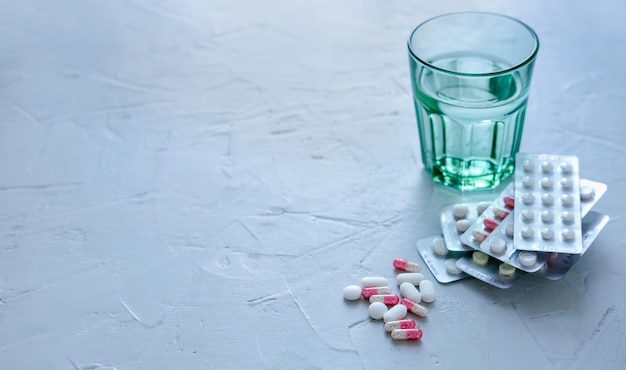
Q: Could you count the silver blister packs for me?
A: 7